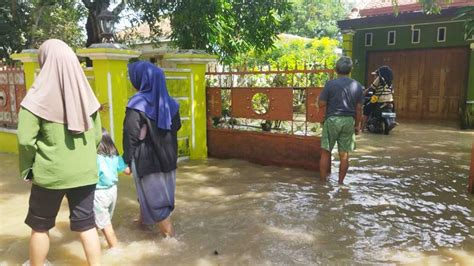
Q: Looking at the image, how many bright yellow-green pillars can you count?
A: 3